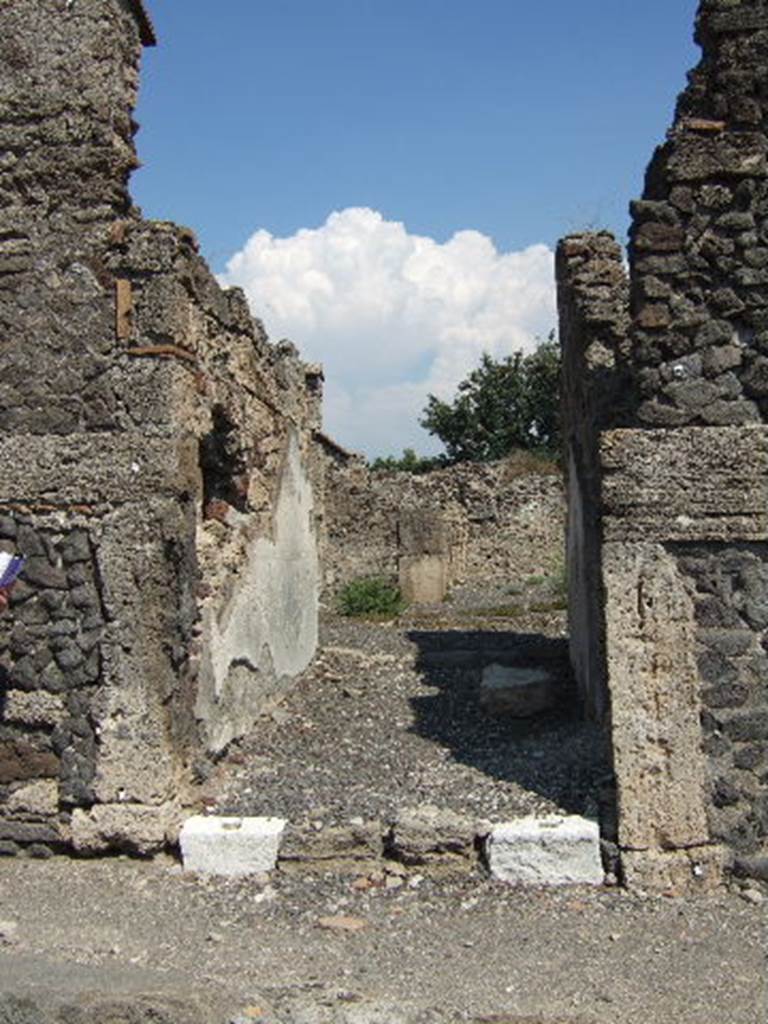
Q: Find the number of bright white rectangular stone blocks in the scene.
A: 2